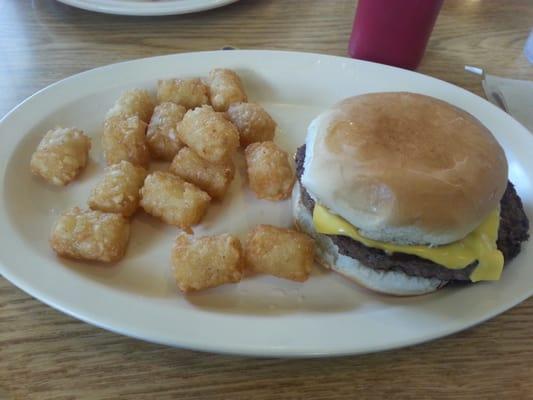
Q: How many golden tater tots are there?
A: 15